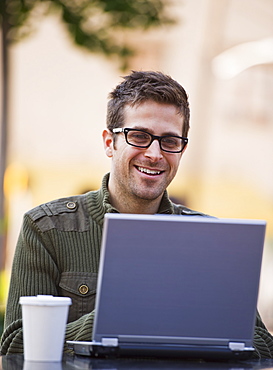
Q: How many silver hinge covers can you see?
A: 2